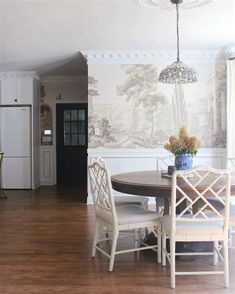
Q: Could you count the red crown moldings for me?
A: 0